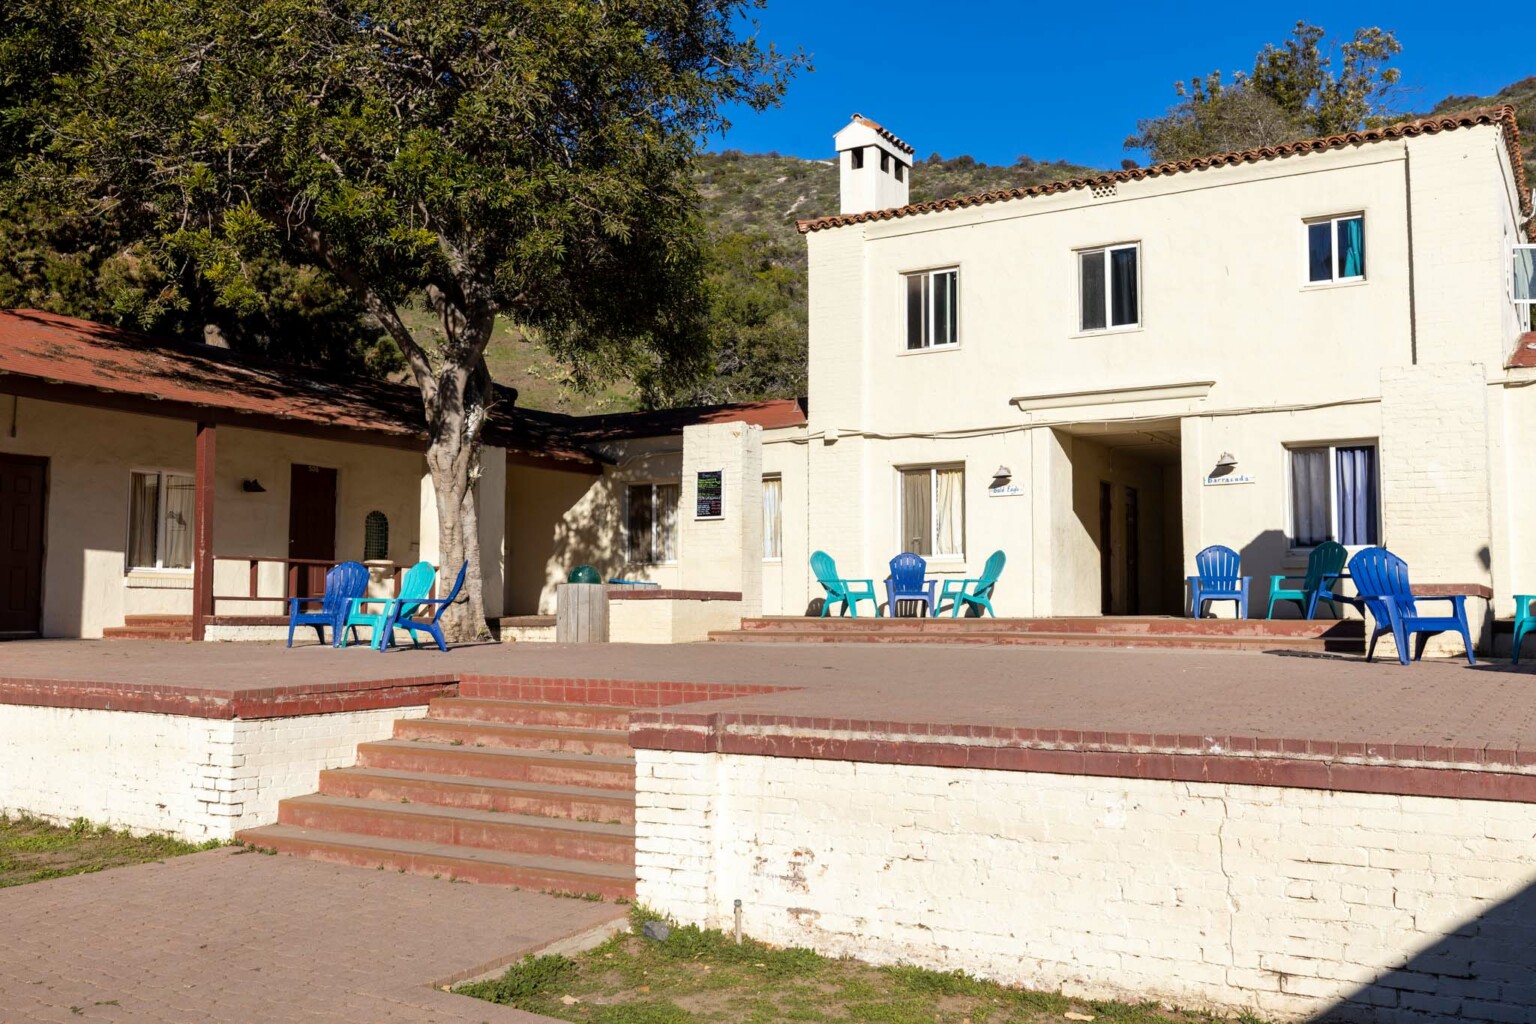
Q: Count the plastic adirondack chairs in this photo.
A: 11